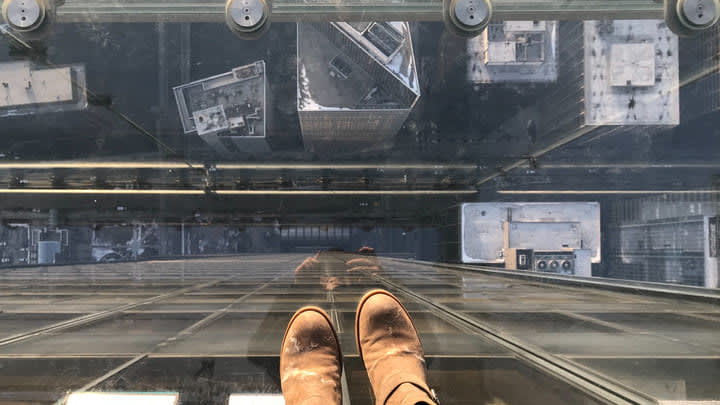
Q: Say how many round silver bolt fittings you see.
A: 4